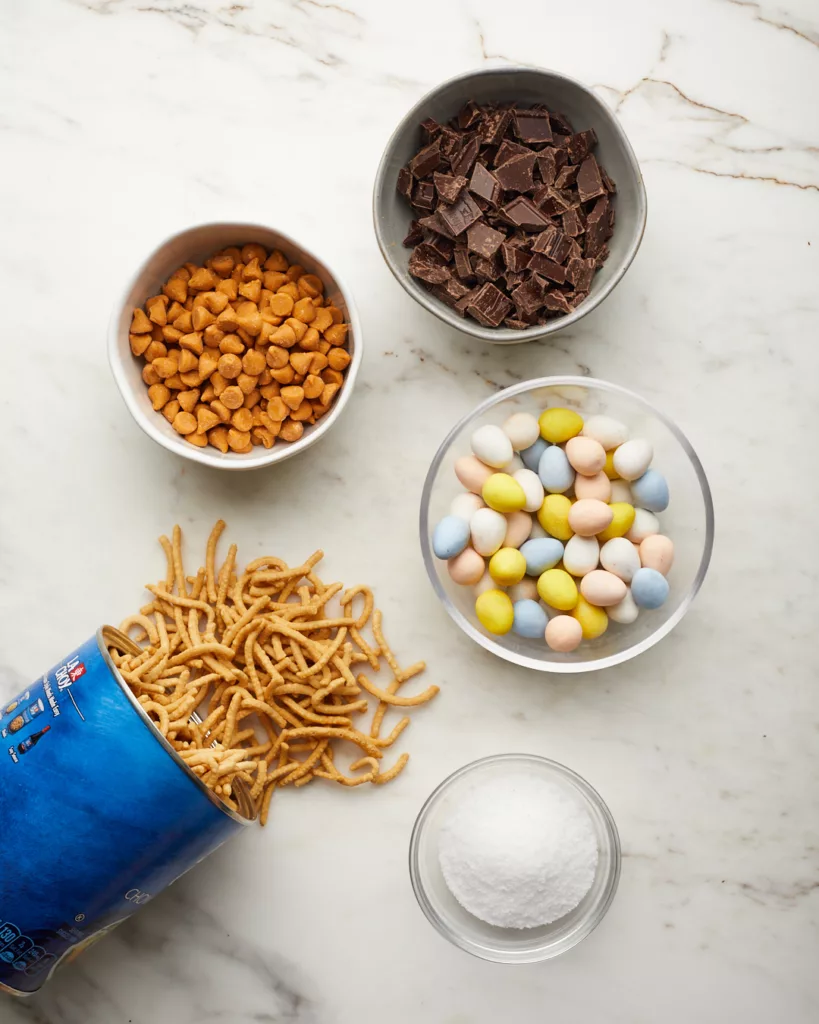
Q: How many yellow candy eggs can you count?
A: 9